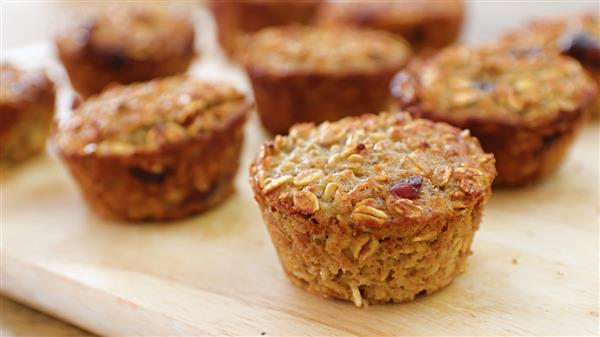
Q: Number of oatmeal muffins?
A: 9